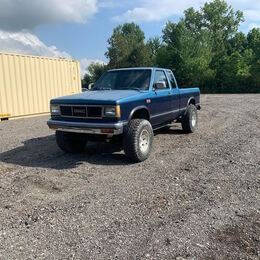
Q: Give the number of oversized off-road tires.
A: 3